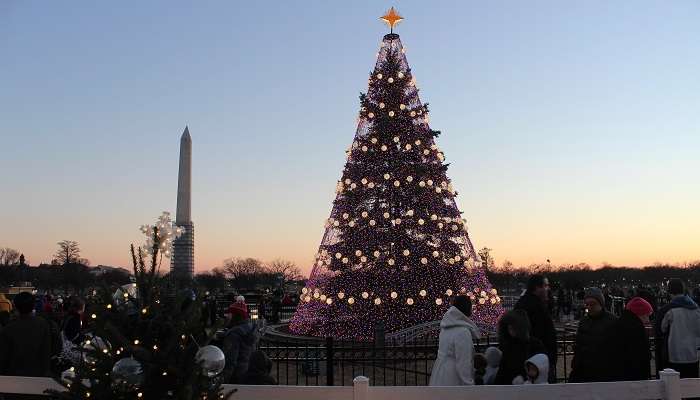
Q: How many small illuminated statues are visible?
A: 0